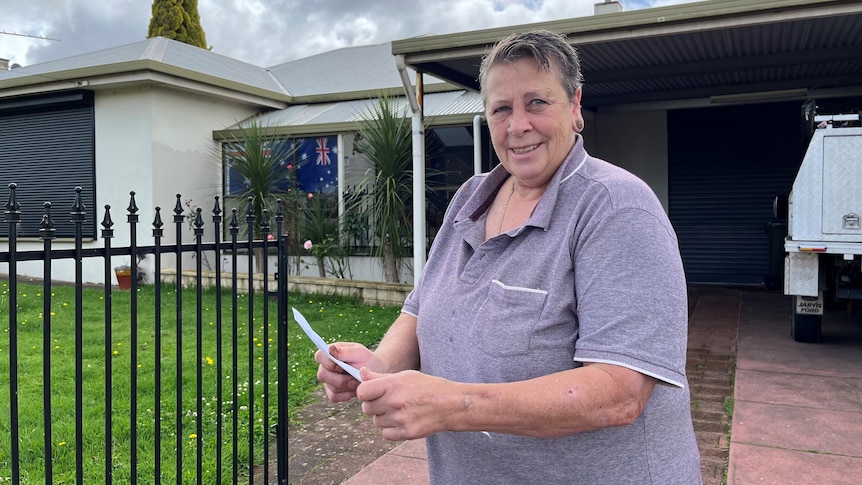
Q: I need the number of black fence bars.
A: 13